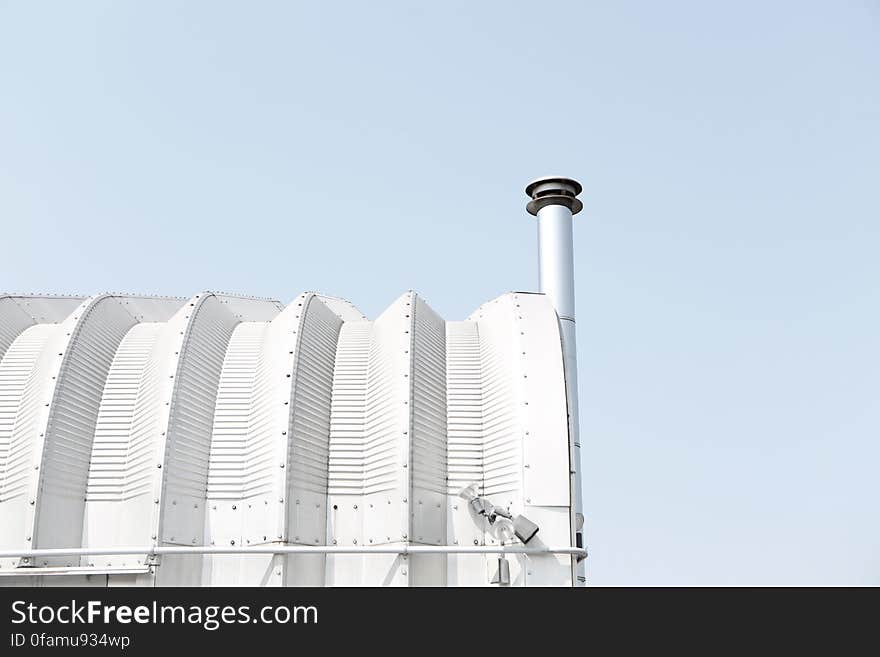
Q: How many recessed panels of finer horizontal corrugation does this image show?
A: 5